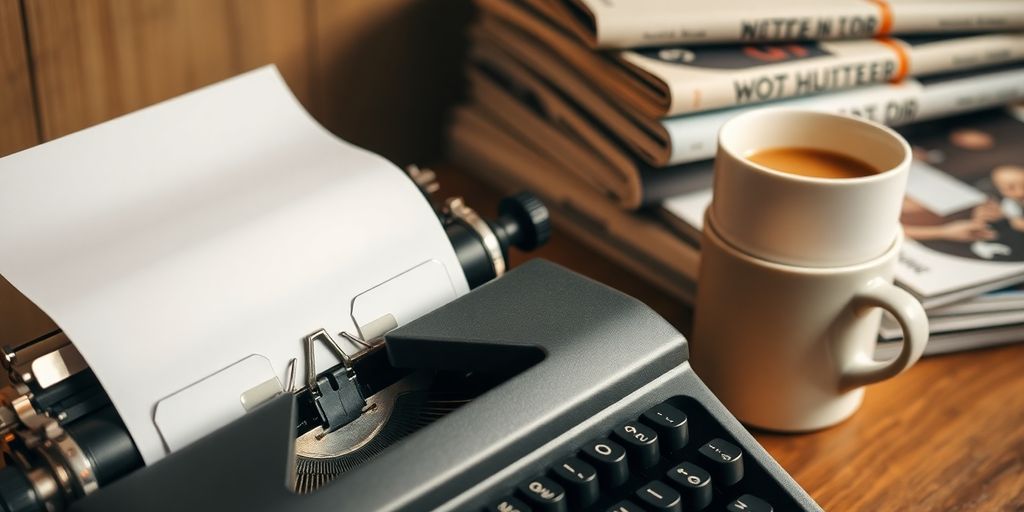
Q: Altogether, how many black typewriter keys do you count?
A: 11